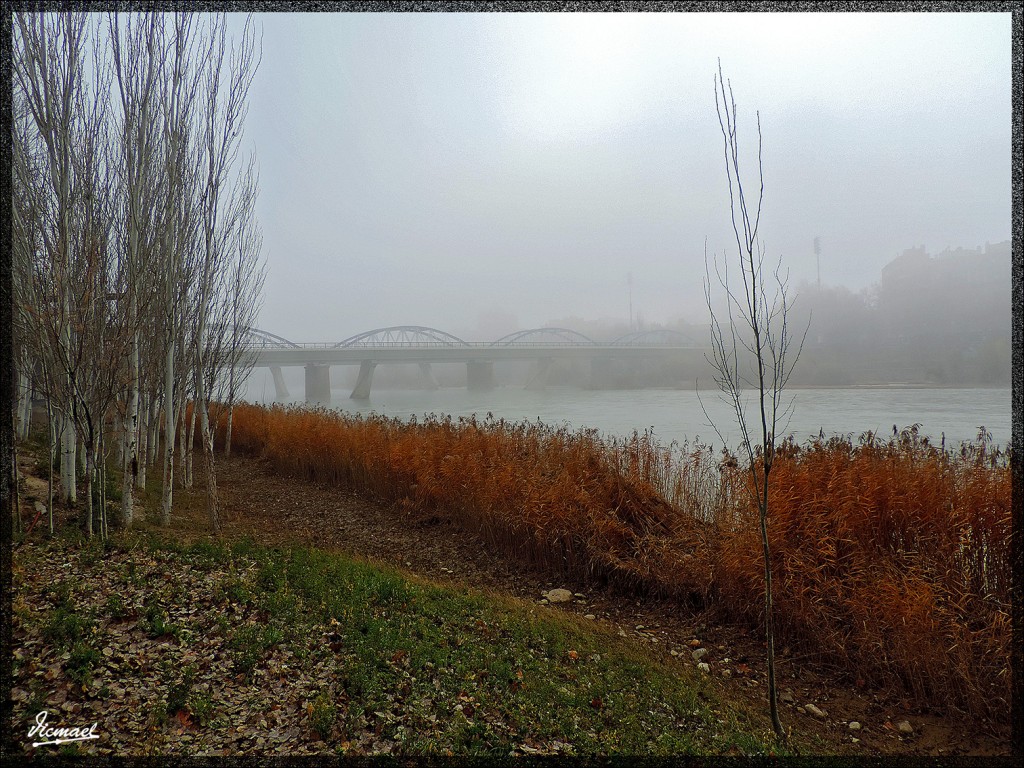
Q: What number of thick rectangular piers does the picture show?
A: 2